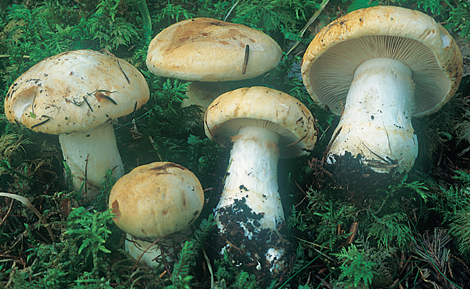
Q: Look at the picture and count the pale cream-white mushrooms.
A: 5